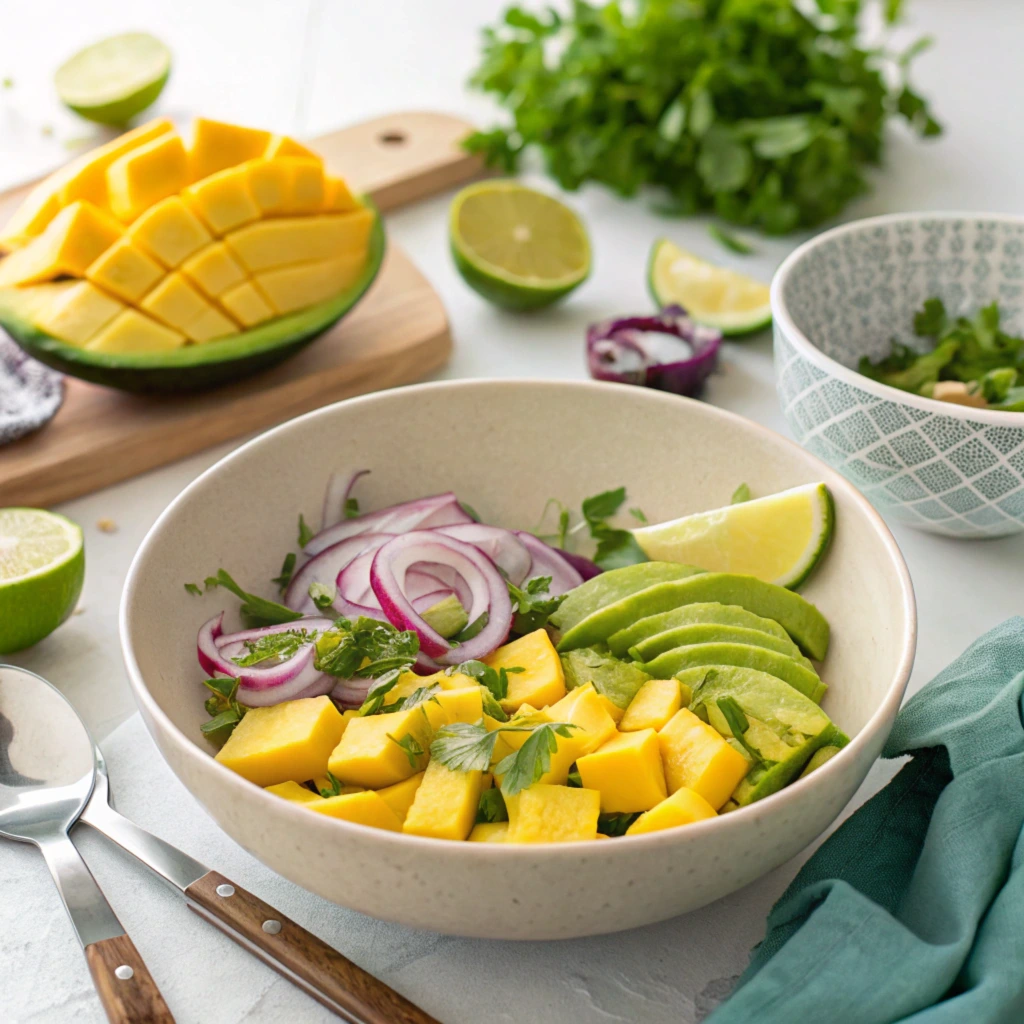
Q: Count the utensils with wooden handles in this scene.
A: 2